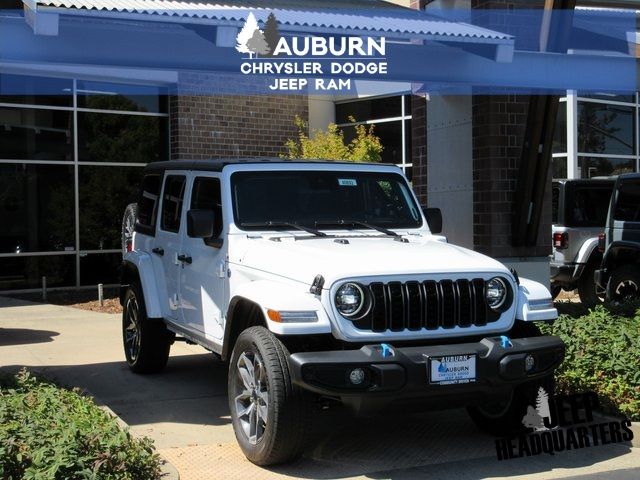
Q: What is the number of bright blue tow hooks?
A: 2